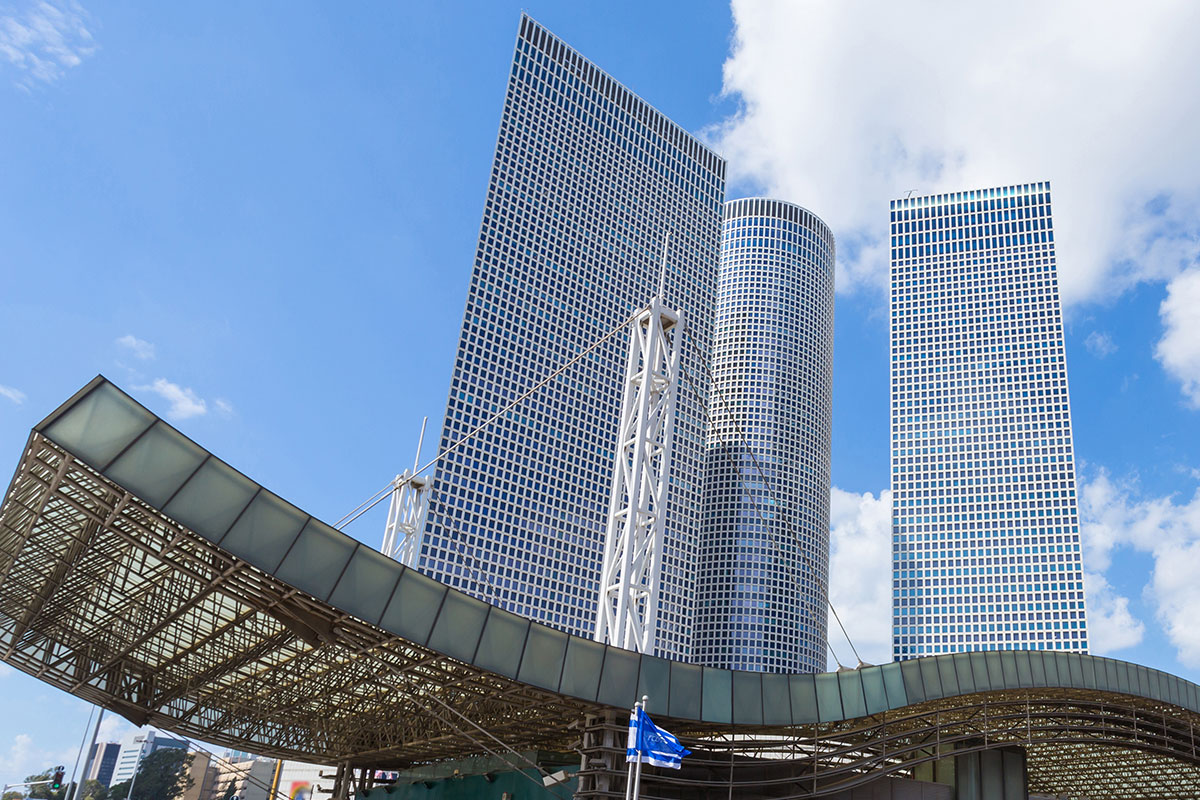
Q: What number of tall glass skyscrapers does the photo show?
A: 3